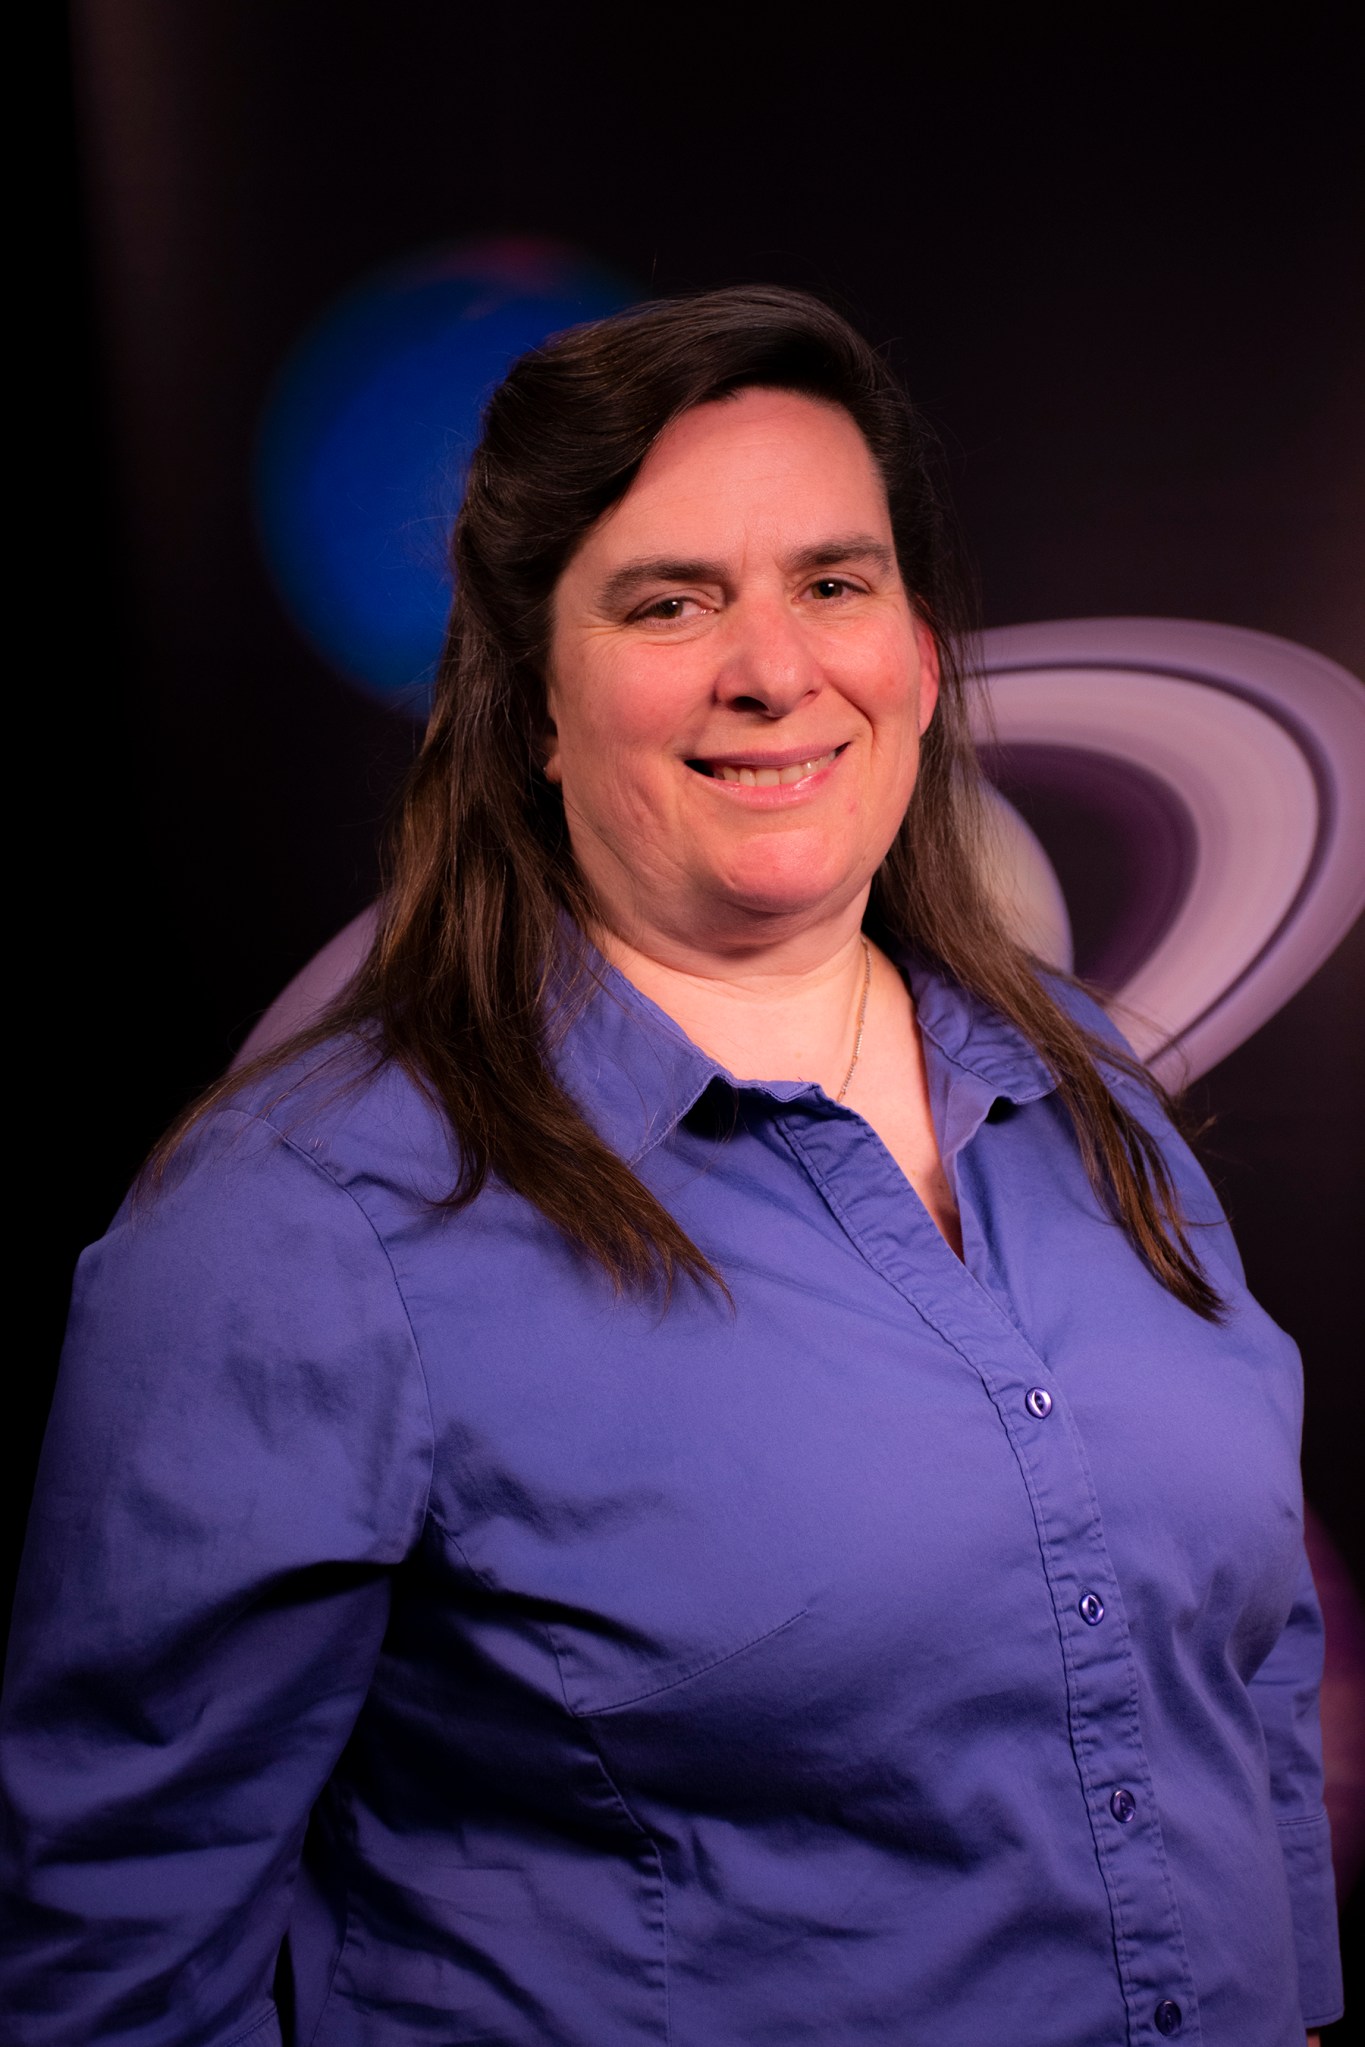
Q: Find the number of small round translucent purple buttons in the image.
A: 4